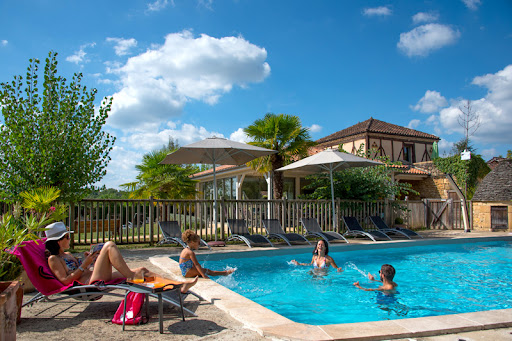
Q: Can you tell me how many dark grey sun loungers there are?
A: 6